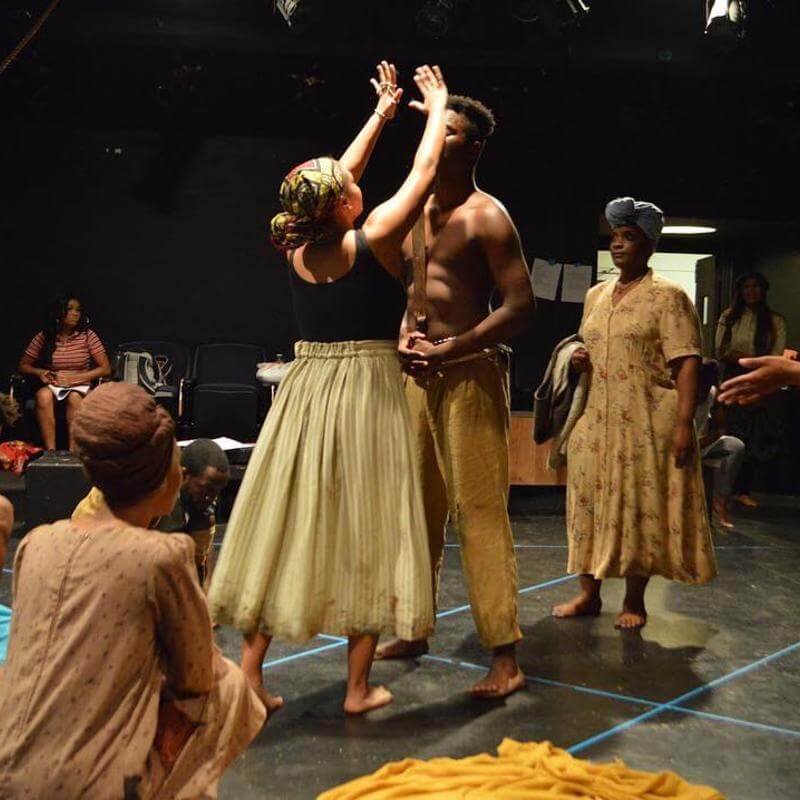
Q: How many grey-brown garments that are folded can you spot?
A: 1